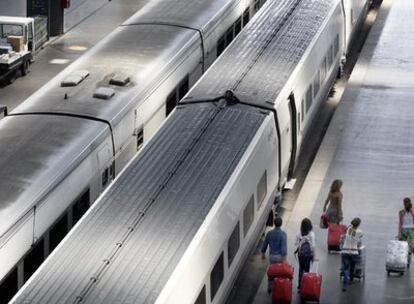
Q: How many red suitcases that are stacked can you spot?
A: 2